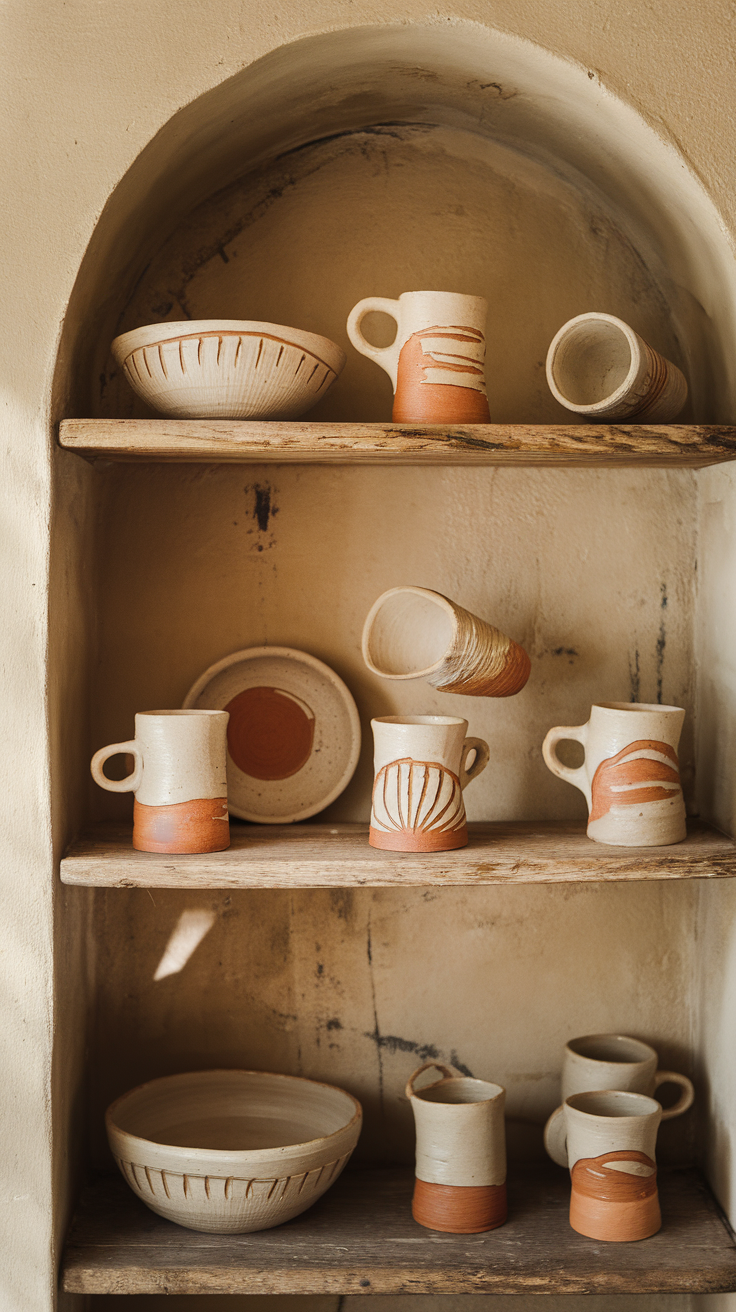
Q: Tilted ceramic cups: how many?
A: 2